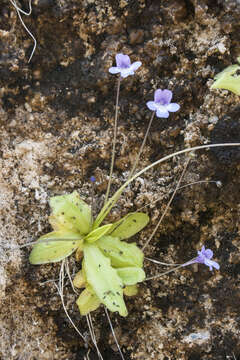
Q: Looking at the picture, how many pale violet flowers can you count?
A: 3